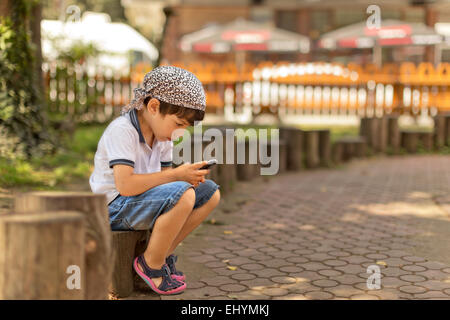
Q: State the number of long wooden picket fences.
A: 1